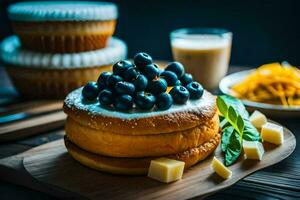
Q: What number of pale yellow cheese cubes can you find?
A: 5